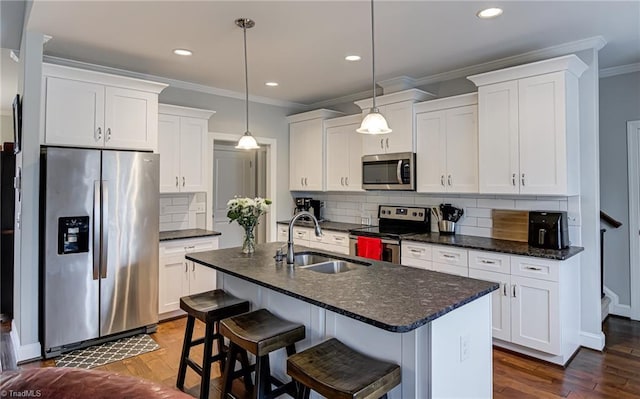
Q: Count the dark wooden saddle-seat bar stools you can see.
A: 3